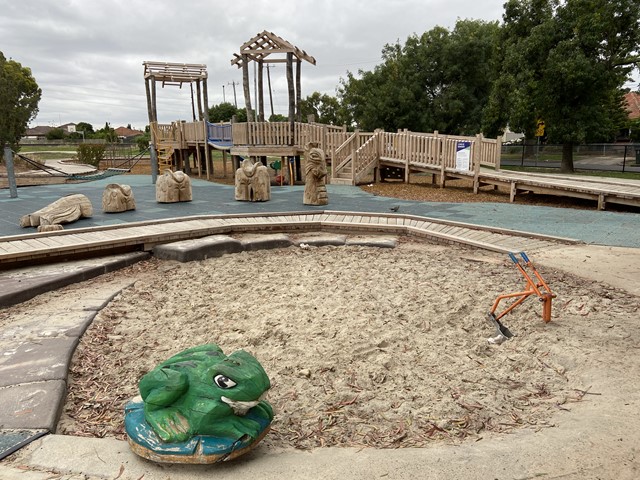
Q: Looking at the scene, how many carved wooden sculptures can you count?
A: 6